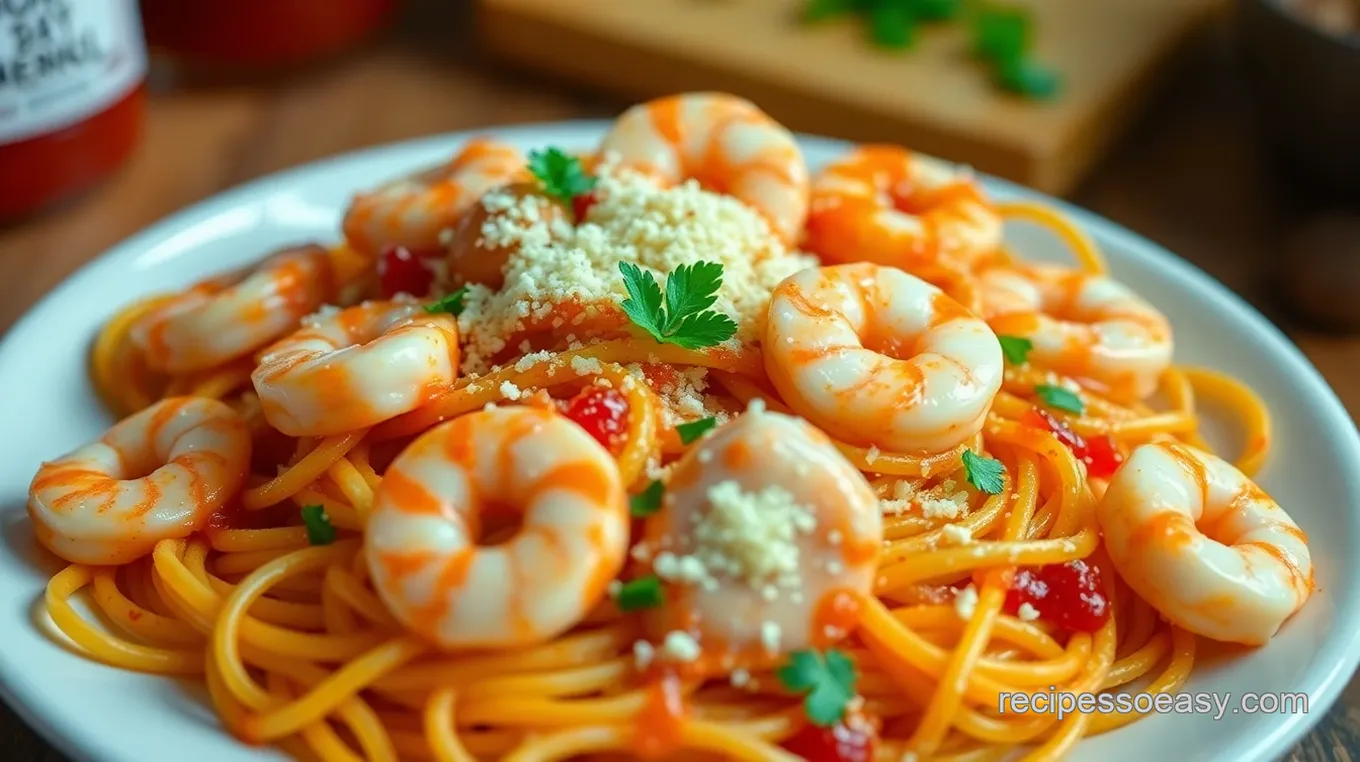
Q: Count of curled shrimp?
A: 10